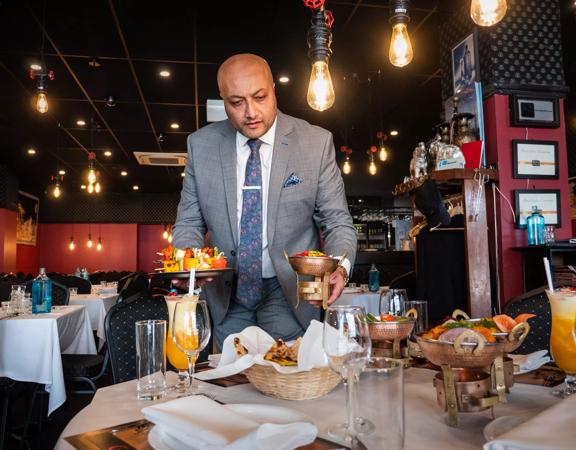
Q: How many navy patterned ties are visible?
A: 1